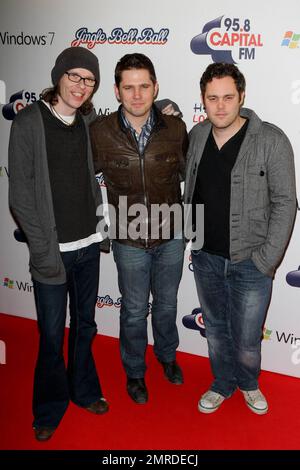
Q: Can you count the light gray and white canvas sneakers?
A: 2